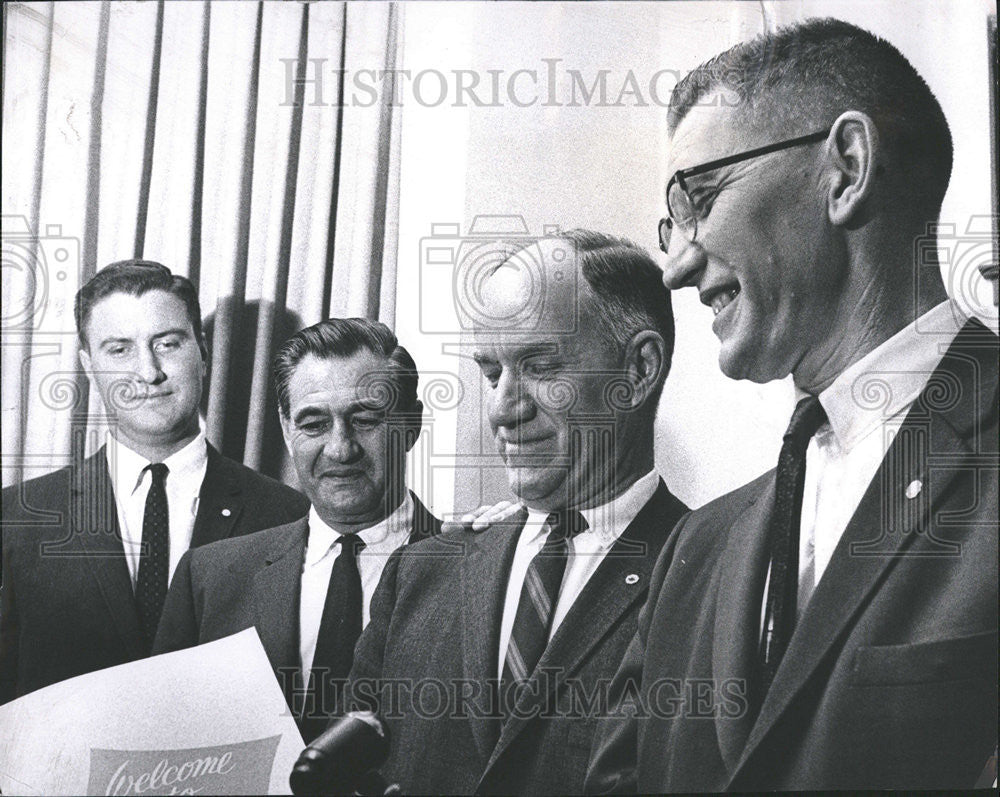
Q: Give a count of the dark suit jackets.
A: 4